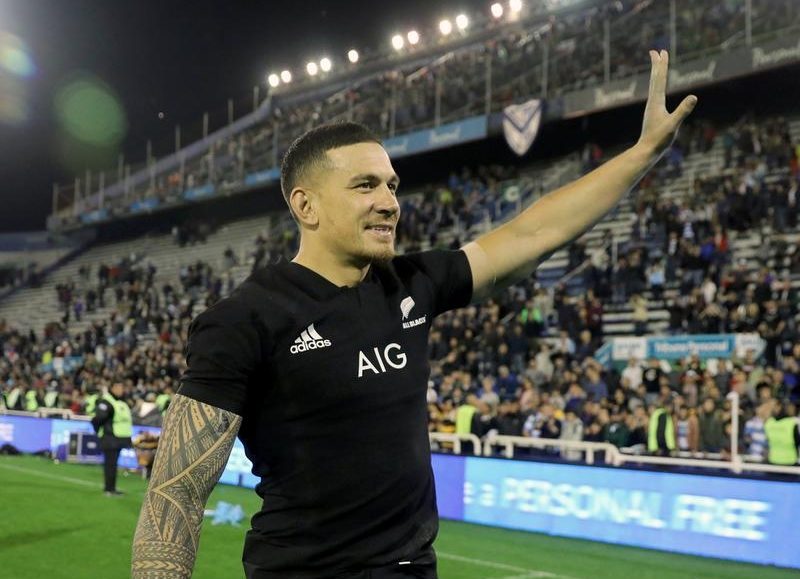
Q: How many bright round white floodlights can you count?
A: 11